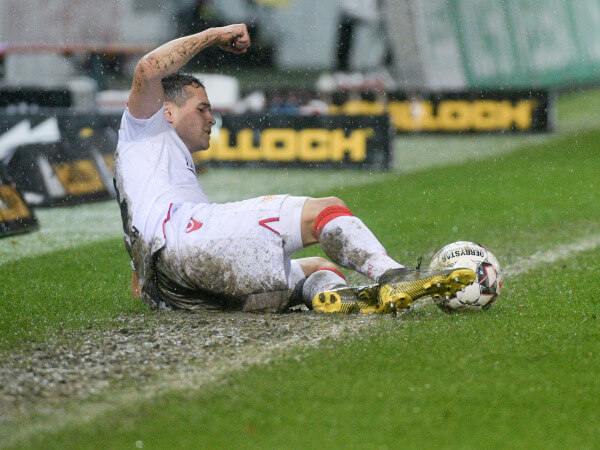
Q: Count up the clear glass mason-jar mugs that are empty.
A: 0